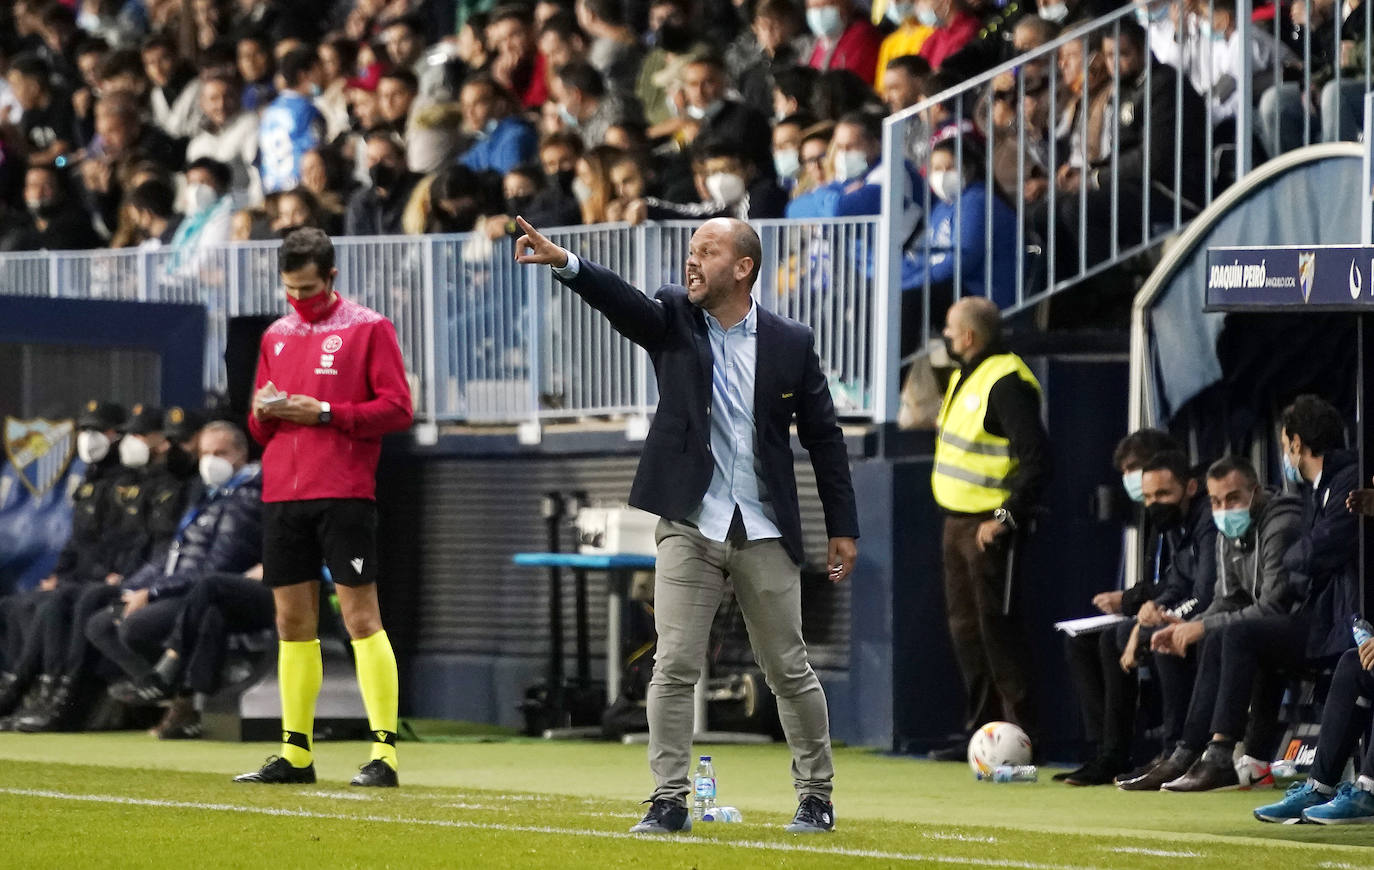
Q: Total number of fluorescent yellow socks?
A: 2